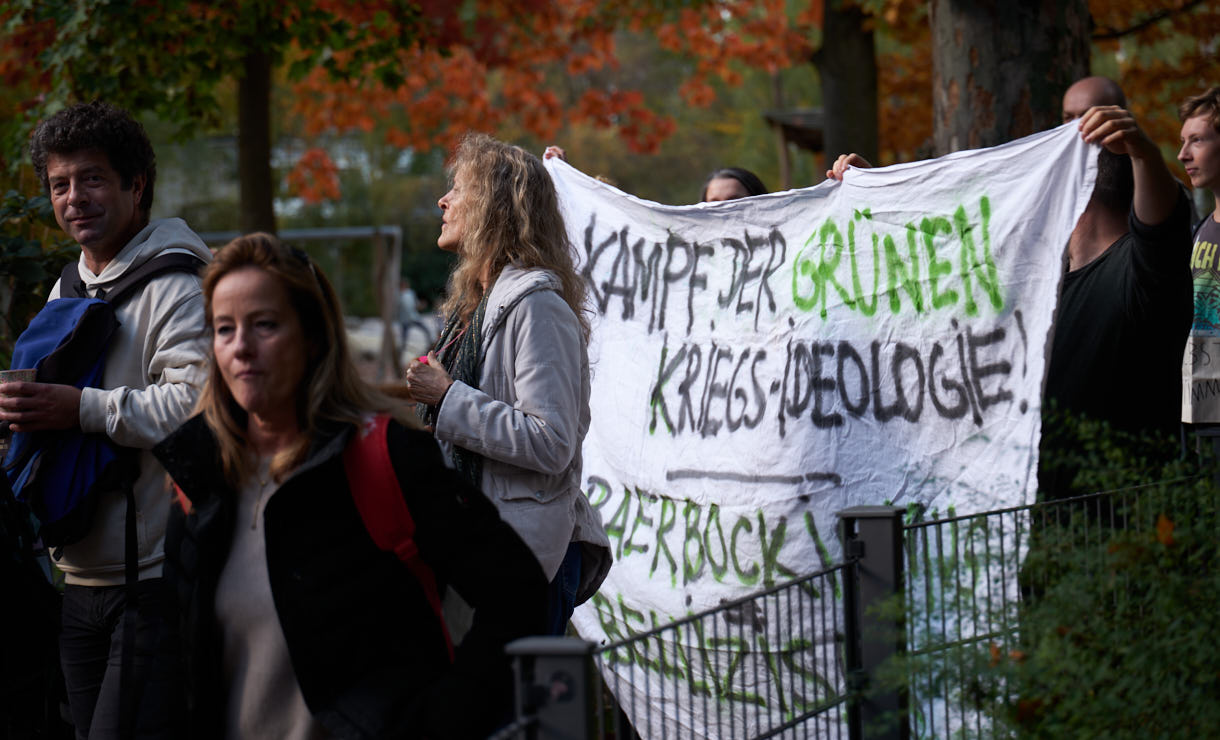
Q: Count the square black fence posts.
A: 2